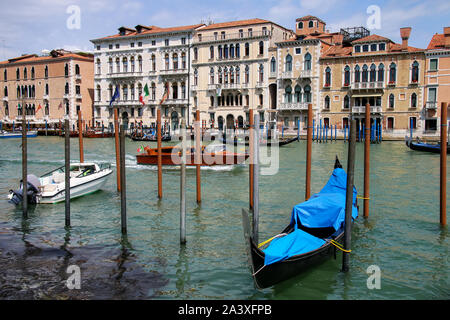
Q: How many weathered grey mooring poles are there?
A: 6